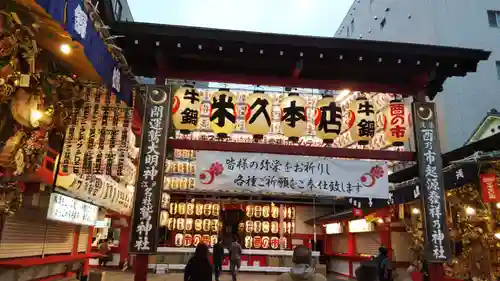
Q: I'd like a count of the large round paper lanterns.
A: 7